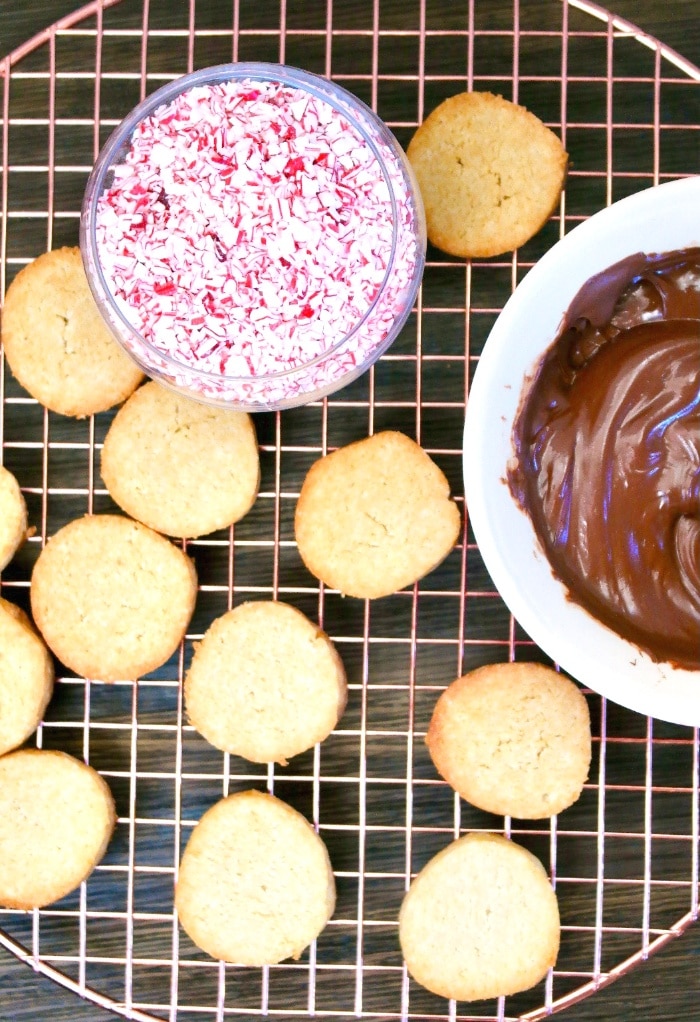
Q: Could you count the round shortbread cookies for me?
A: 12